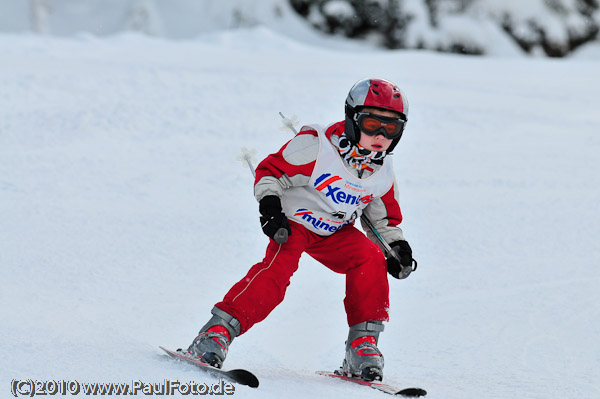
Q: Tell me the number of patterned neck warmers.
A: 1